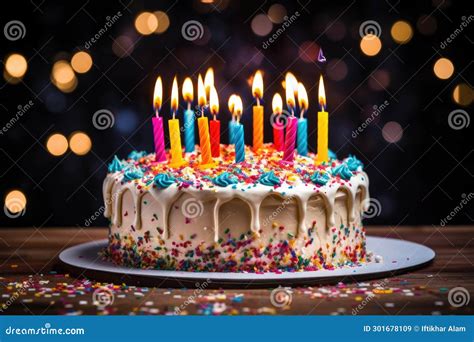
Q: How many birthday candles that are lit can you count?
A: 12